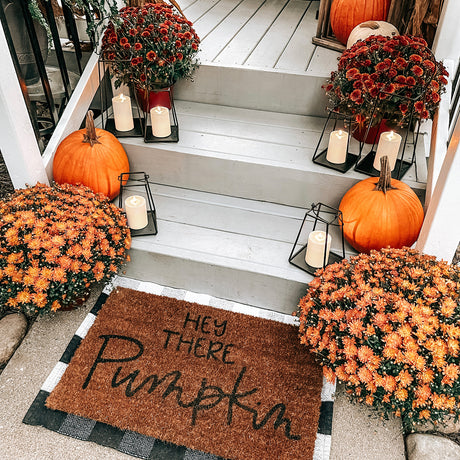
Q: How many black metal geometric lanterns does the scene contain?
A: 6